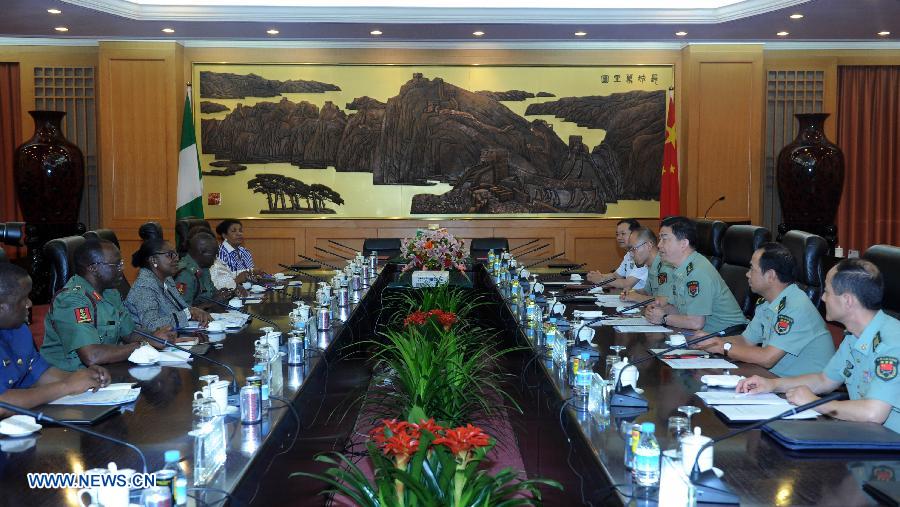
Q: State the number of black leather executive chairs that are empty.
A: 2